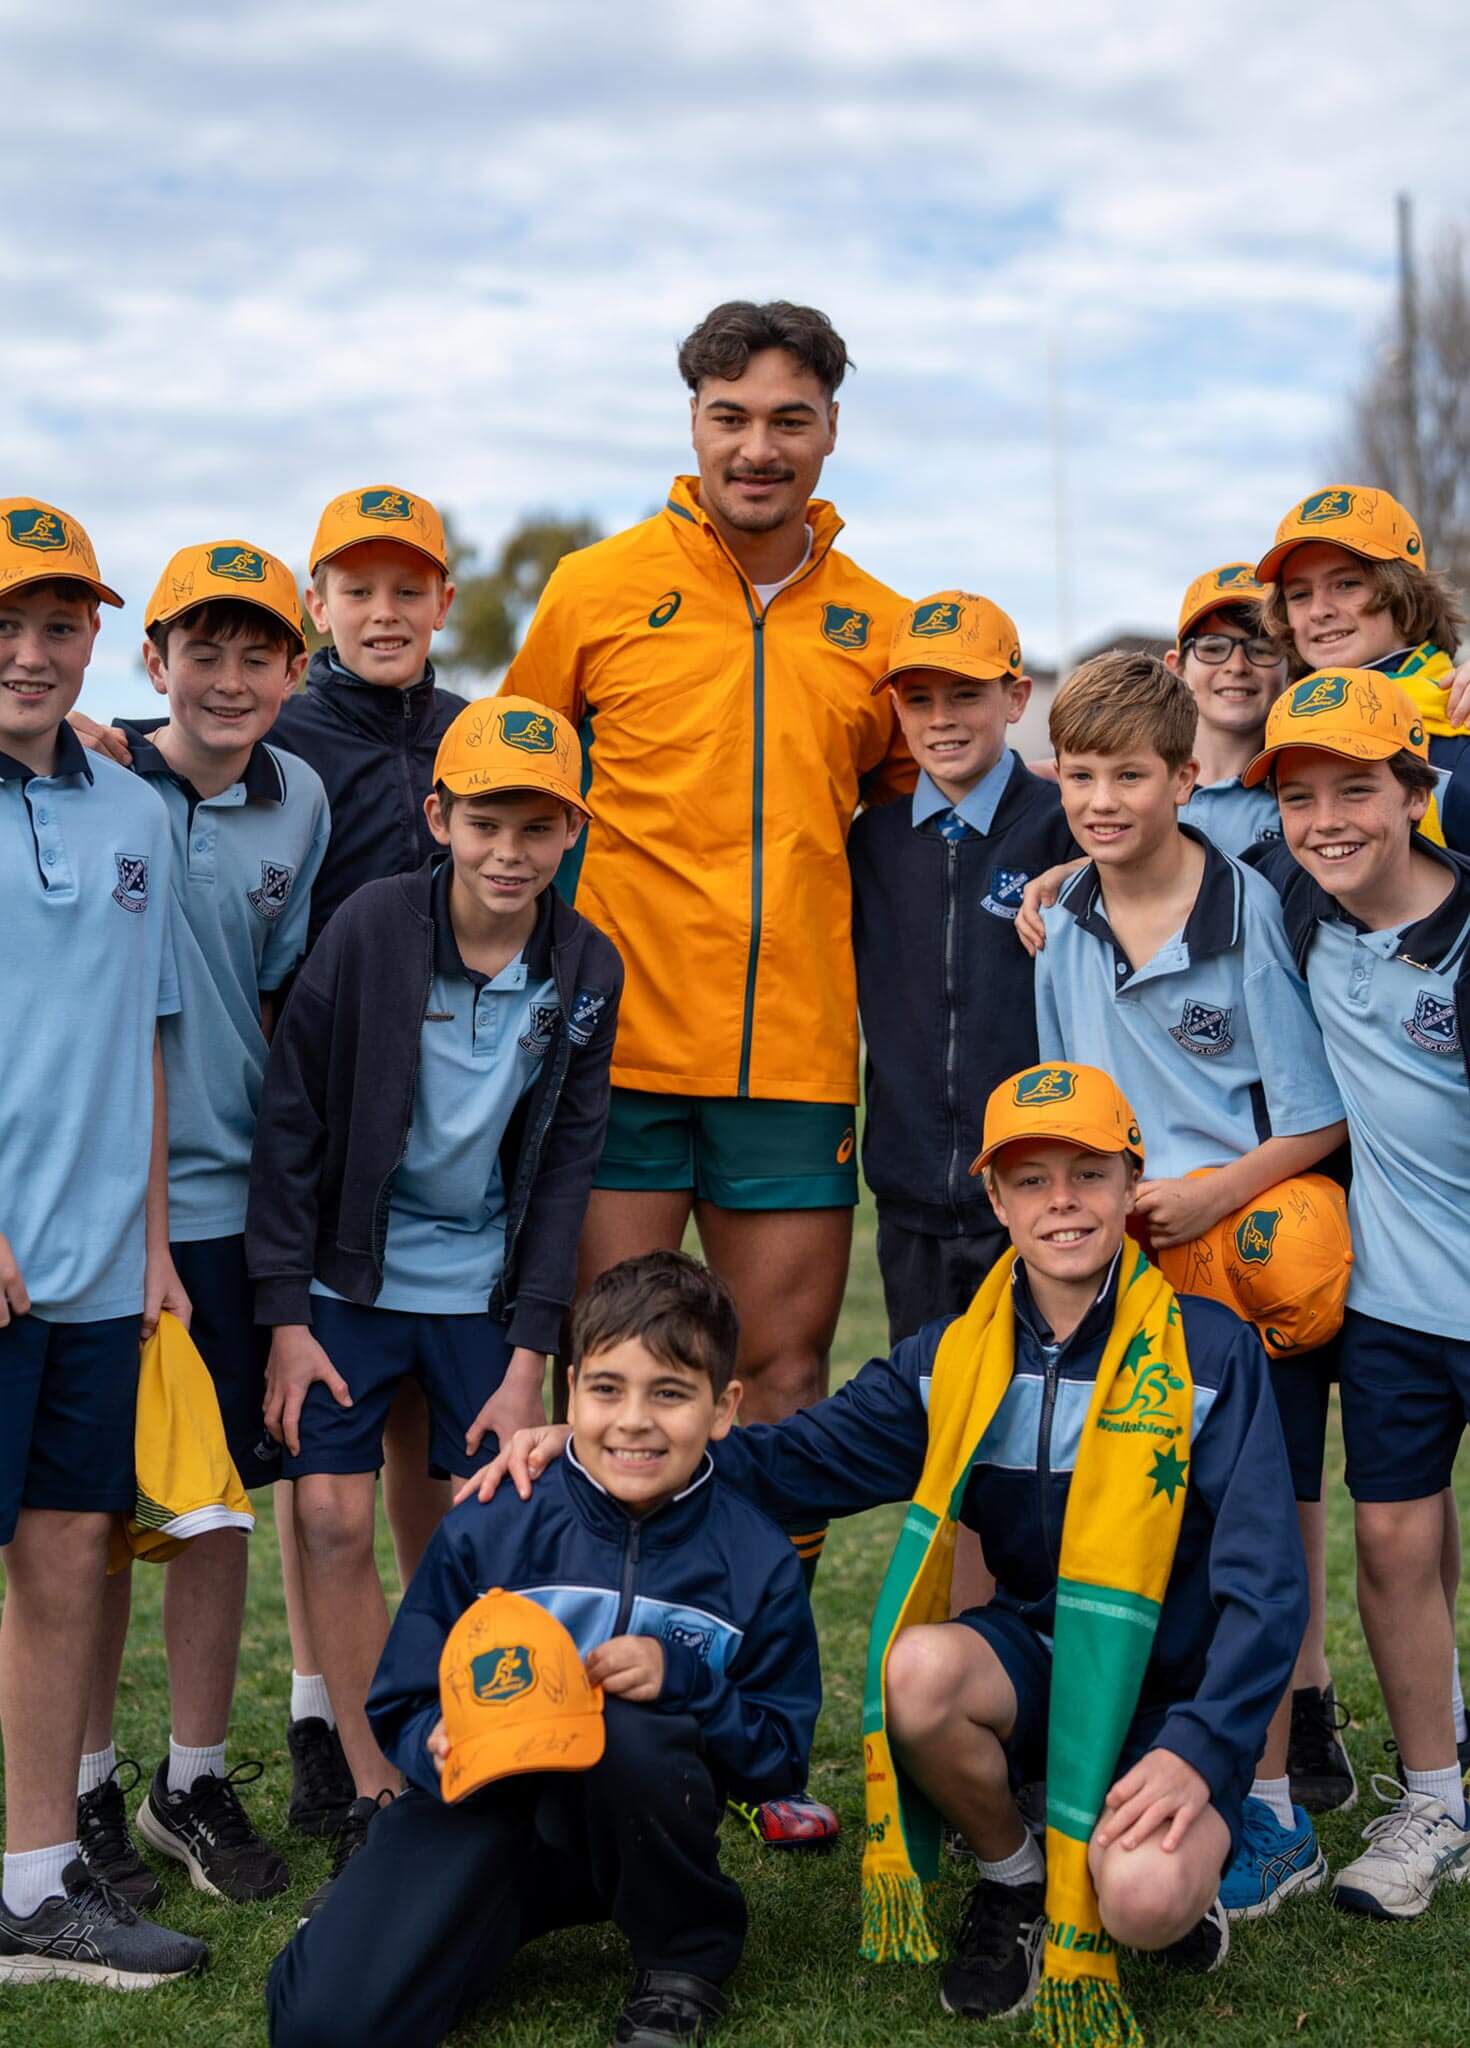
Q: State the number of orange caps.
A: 11